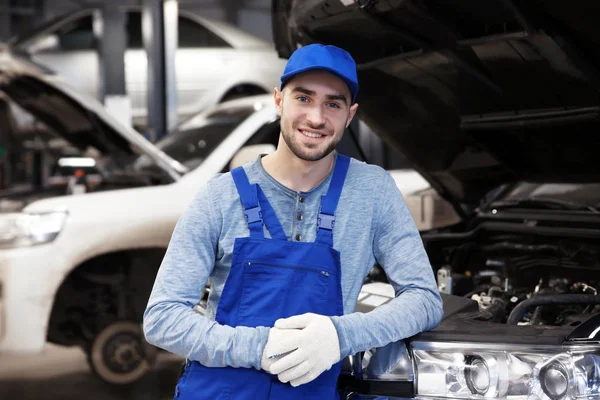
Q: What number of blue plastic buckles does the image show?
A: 2